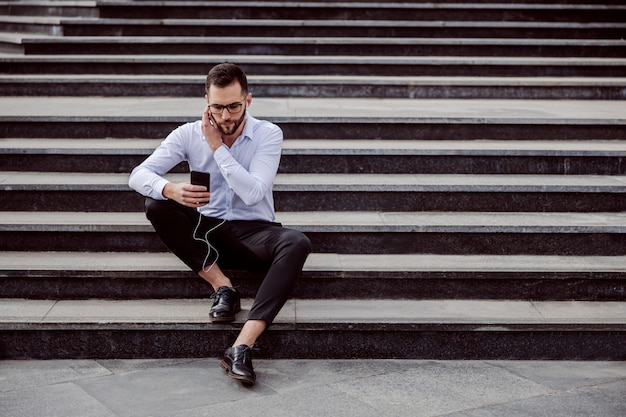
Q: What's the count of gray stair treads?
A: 11